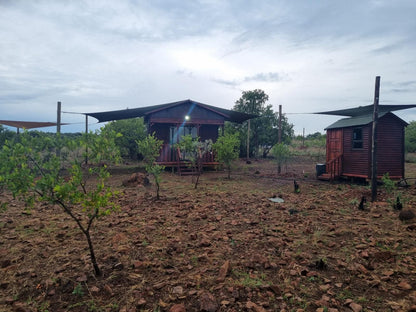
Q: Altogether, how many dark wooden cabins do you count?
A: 2